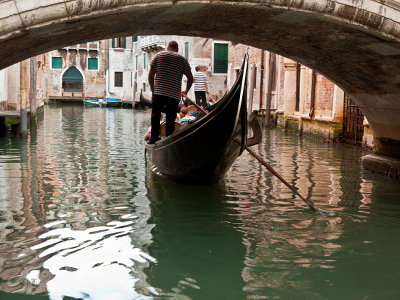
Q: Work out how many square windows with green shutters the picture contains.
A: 2